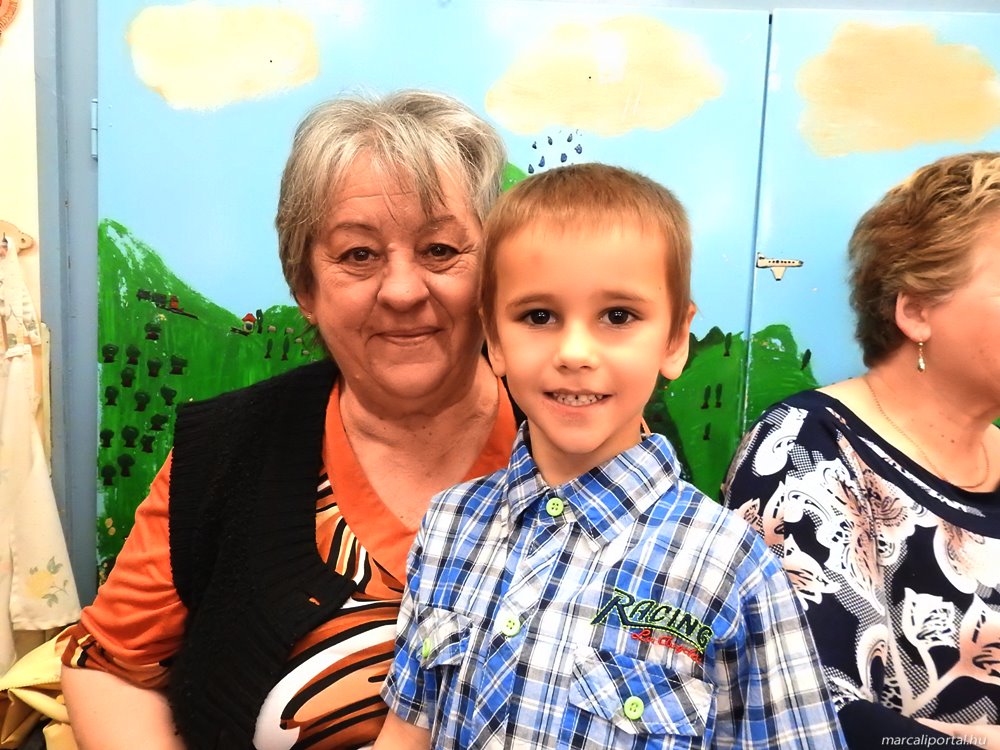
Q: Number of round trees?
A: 15